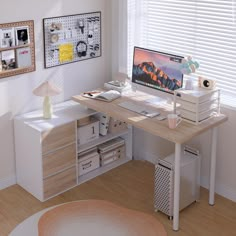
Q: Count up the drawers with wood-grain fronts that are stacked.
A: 3